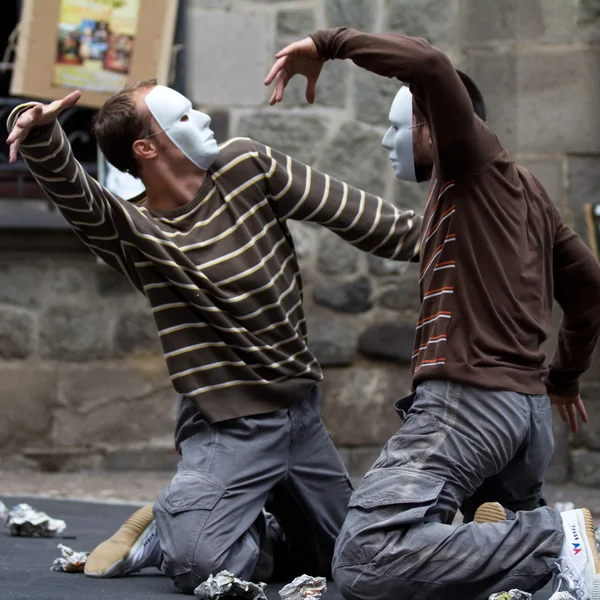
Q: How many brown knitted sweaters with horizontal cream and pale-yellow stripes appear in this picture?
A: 1